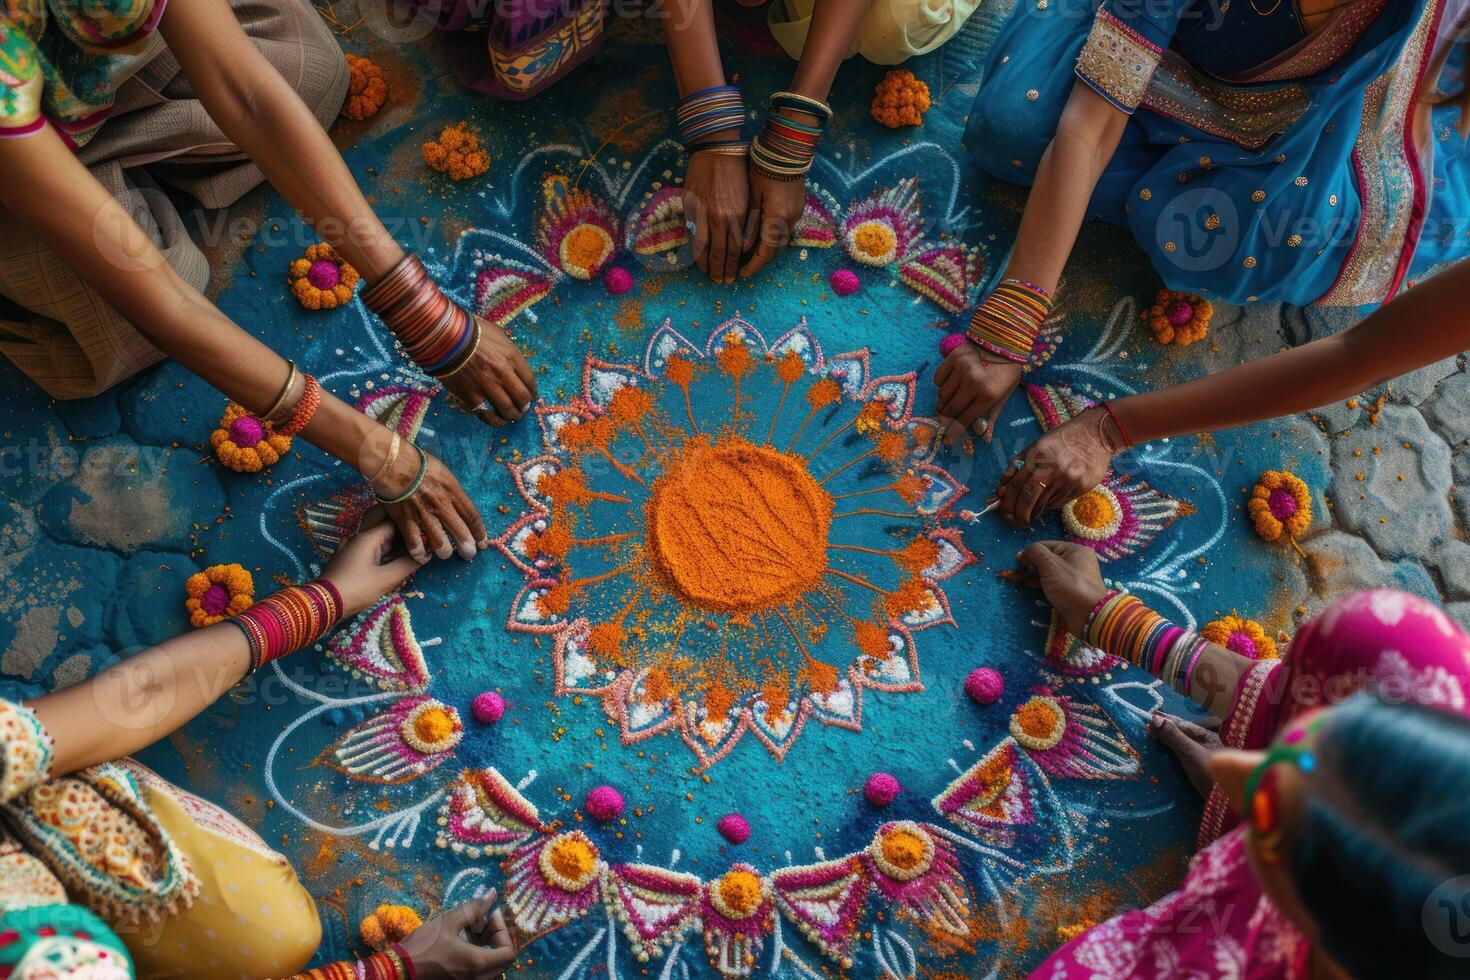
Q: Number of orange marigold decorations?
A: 10